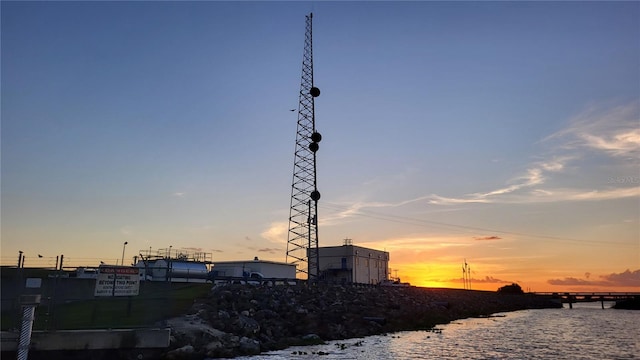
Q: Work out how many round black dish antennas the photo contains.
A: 4